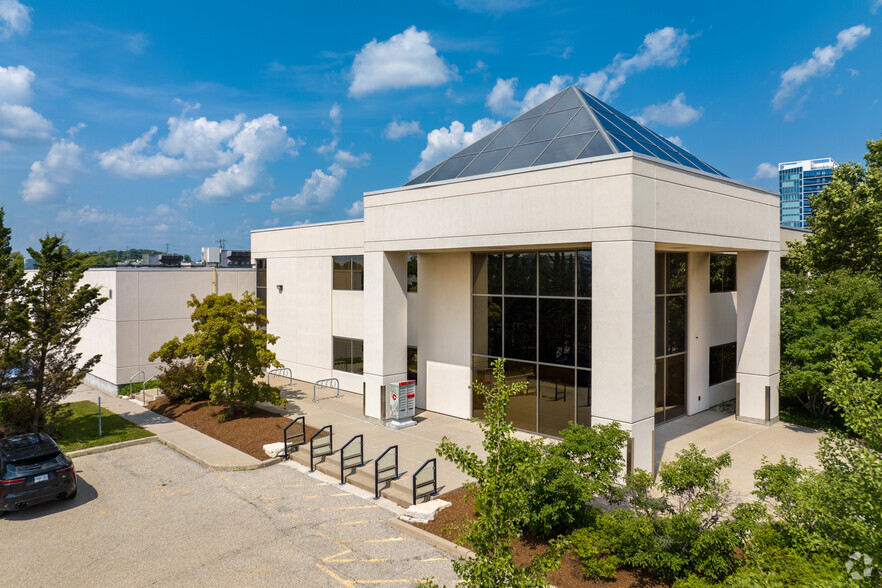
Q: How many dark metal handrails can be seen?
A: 5